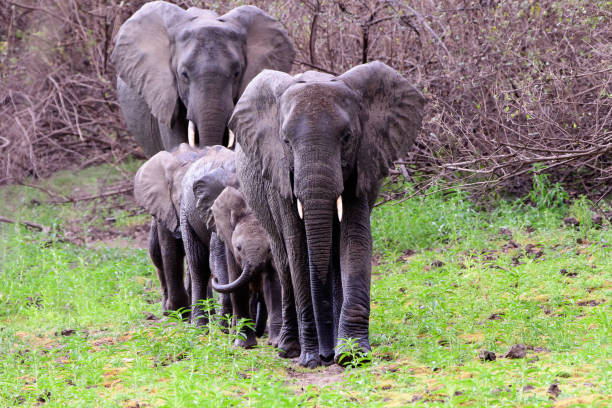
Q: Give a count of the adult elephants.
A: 2